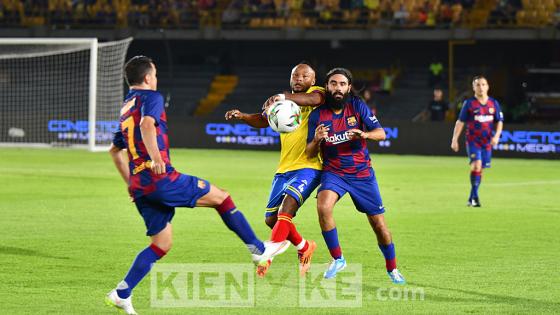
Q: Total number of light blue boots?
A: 2